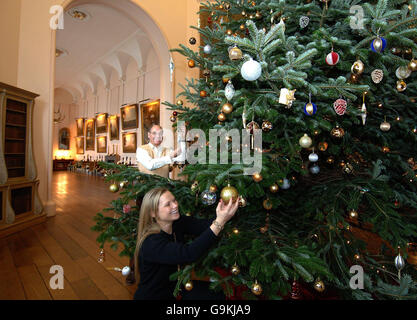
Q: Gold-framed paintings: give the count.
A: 9